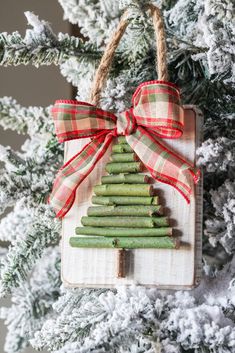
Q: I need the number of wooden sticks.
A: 12